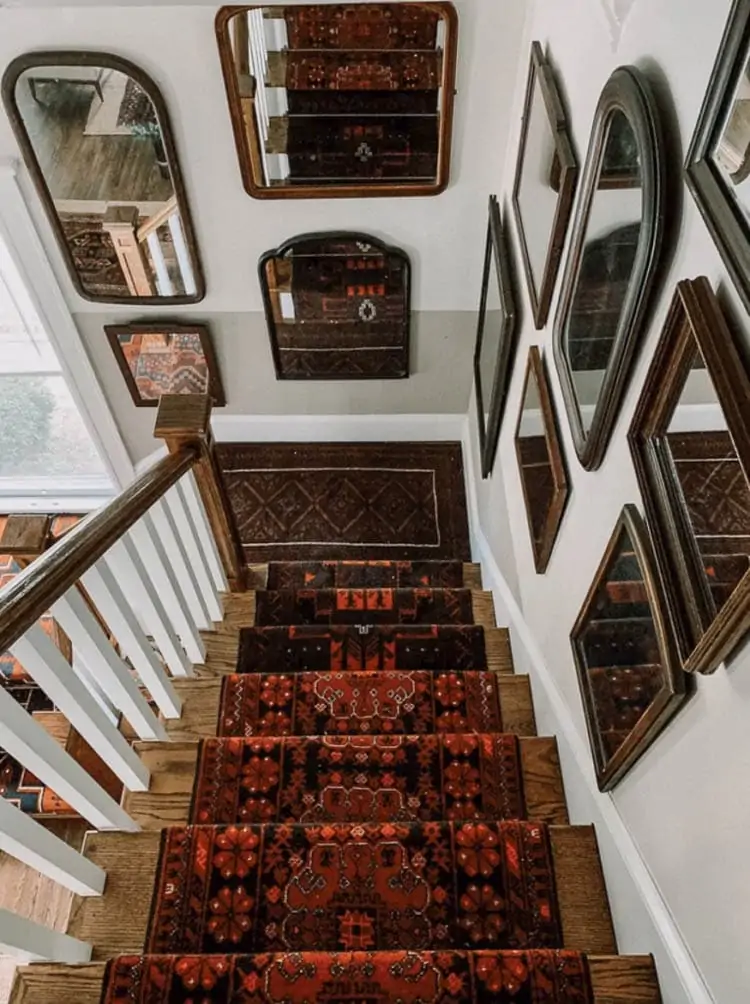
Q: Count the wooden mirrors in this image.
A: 11